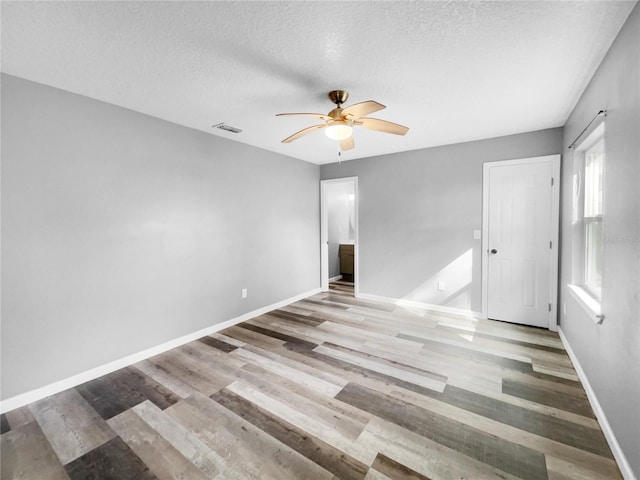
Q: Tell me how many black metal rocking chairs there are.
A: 0